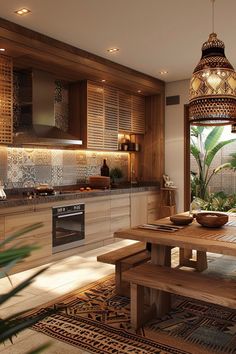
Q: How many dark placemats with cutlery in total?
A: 1